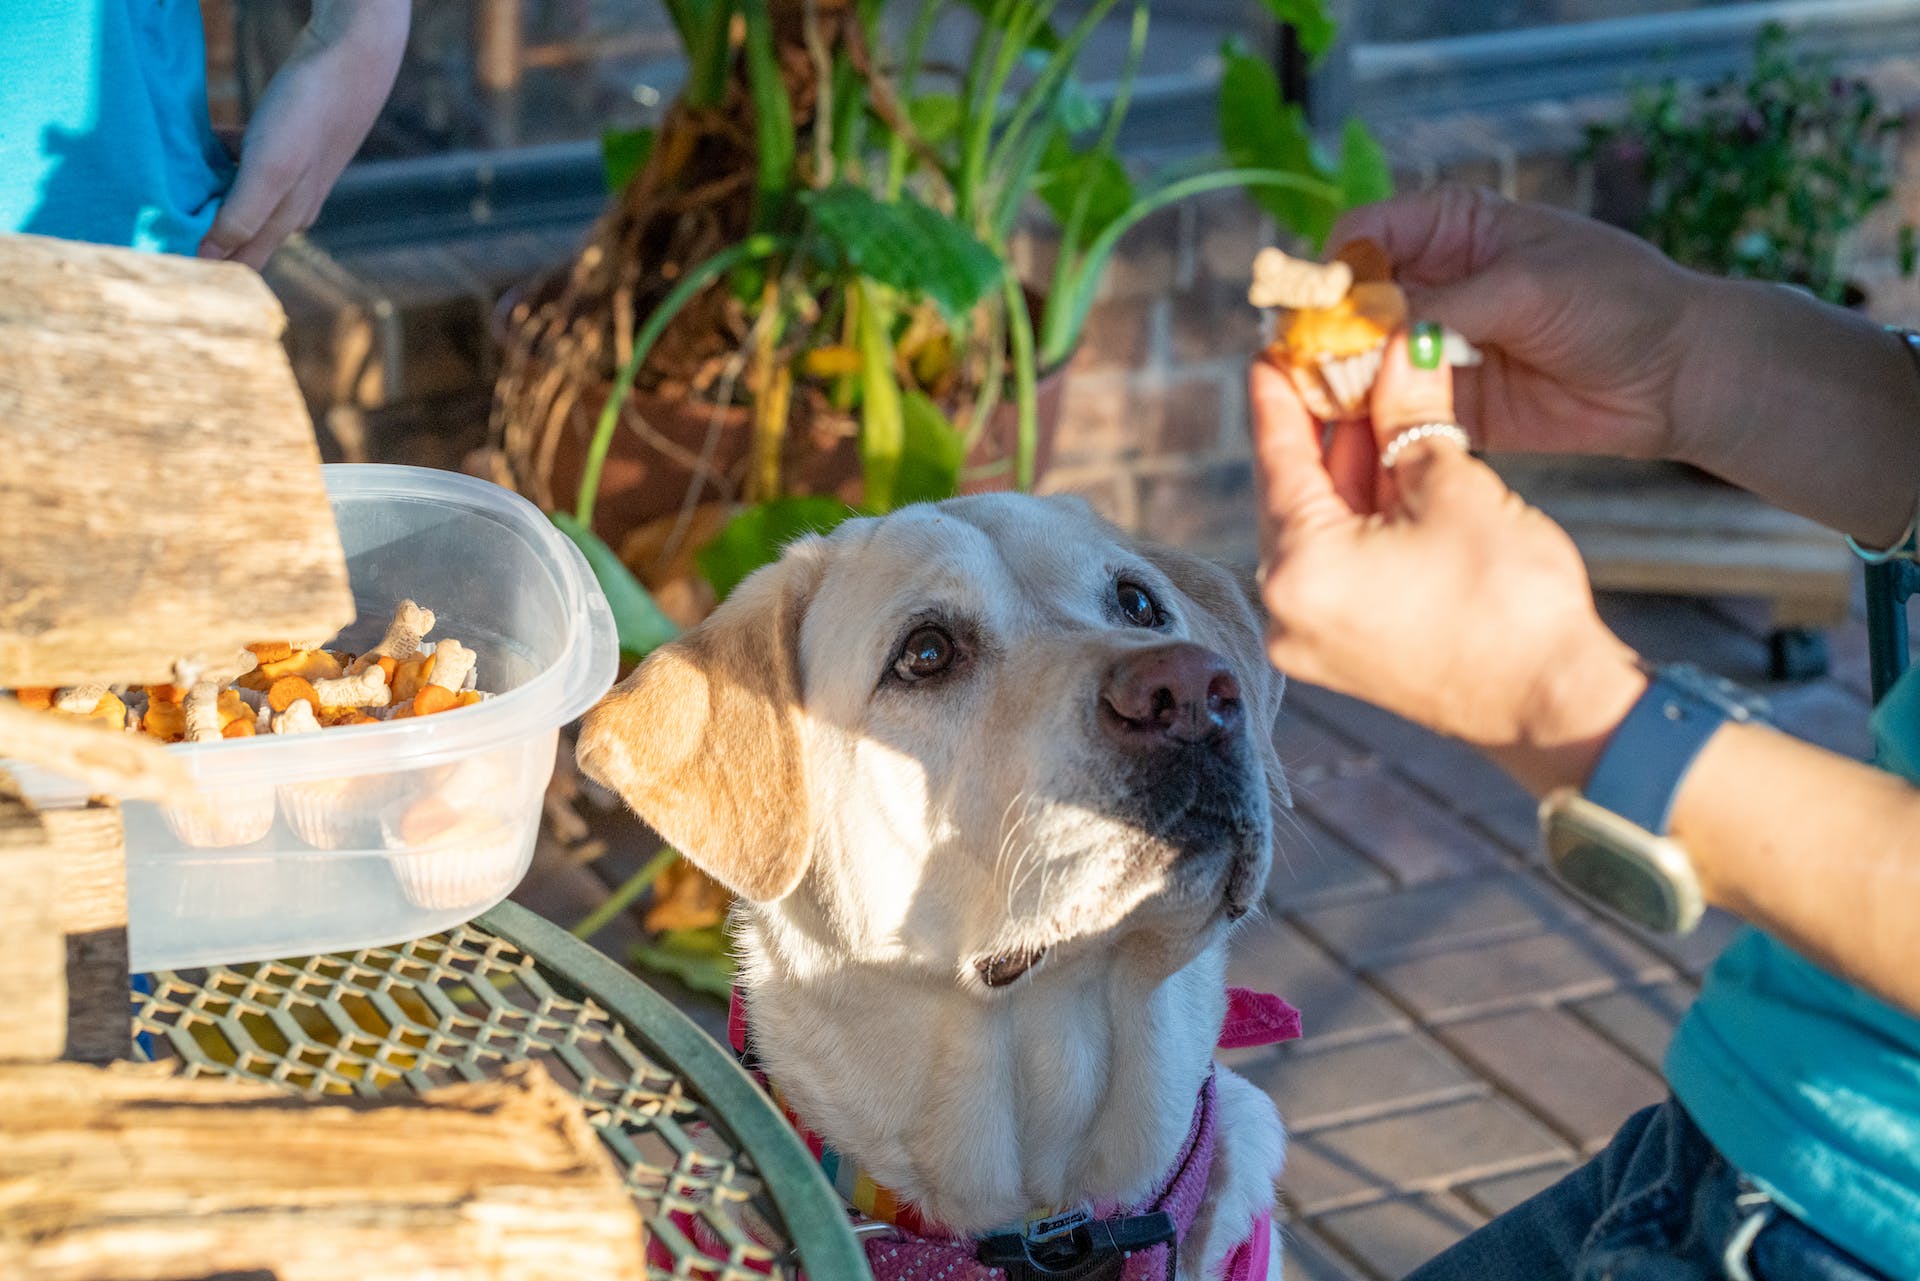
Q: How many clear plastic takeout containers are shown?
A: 1